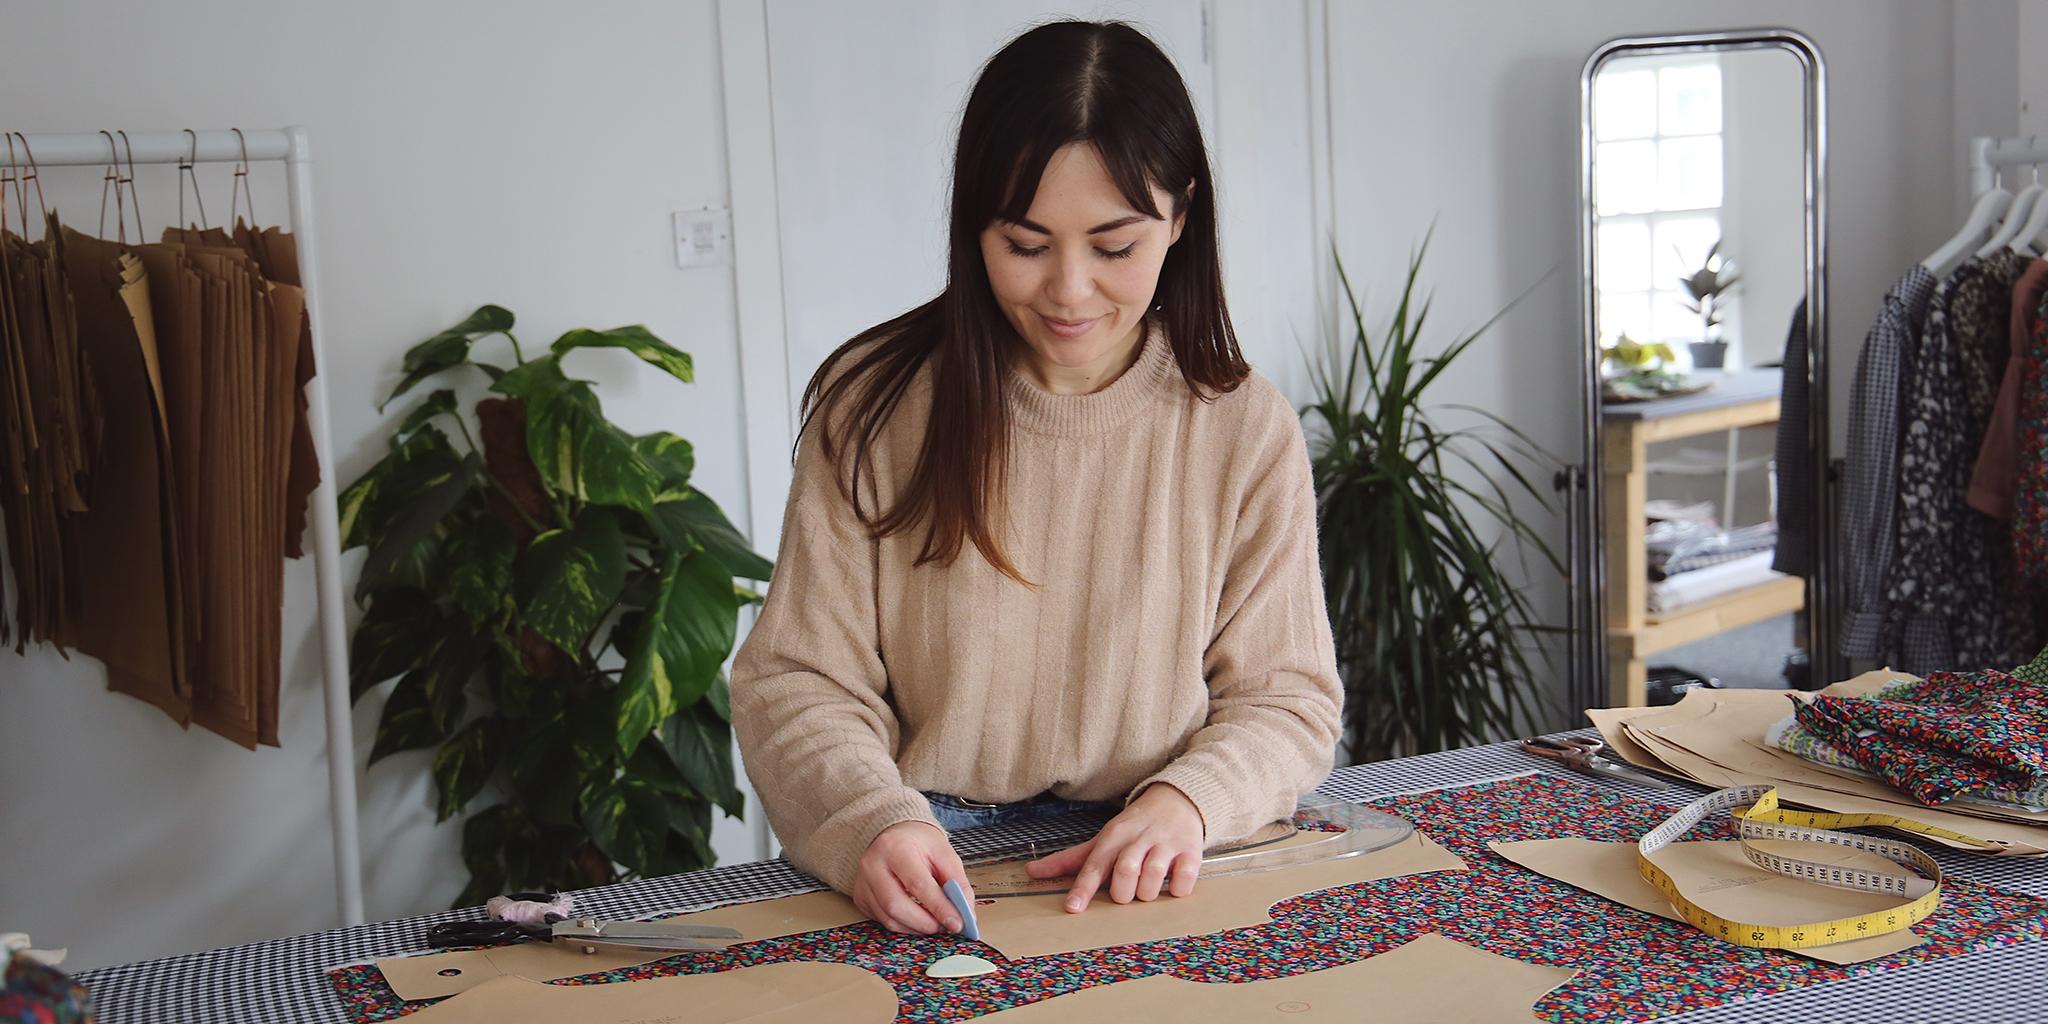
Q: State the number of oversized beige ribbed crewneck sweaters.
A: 1